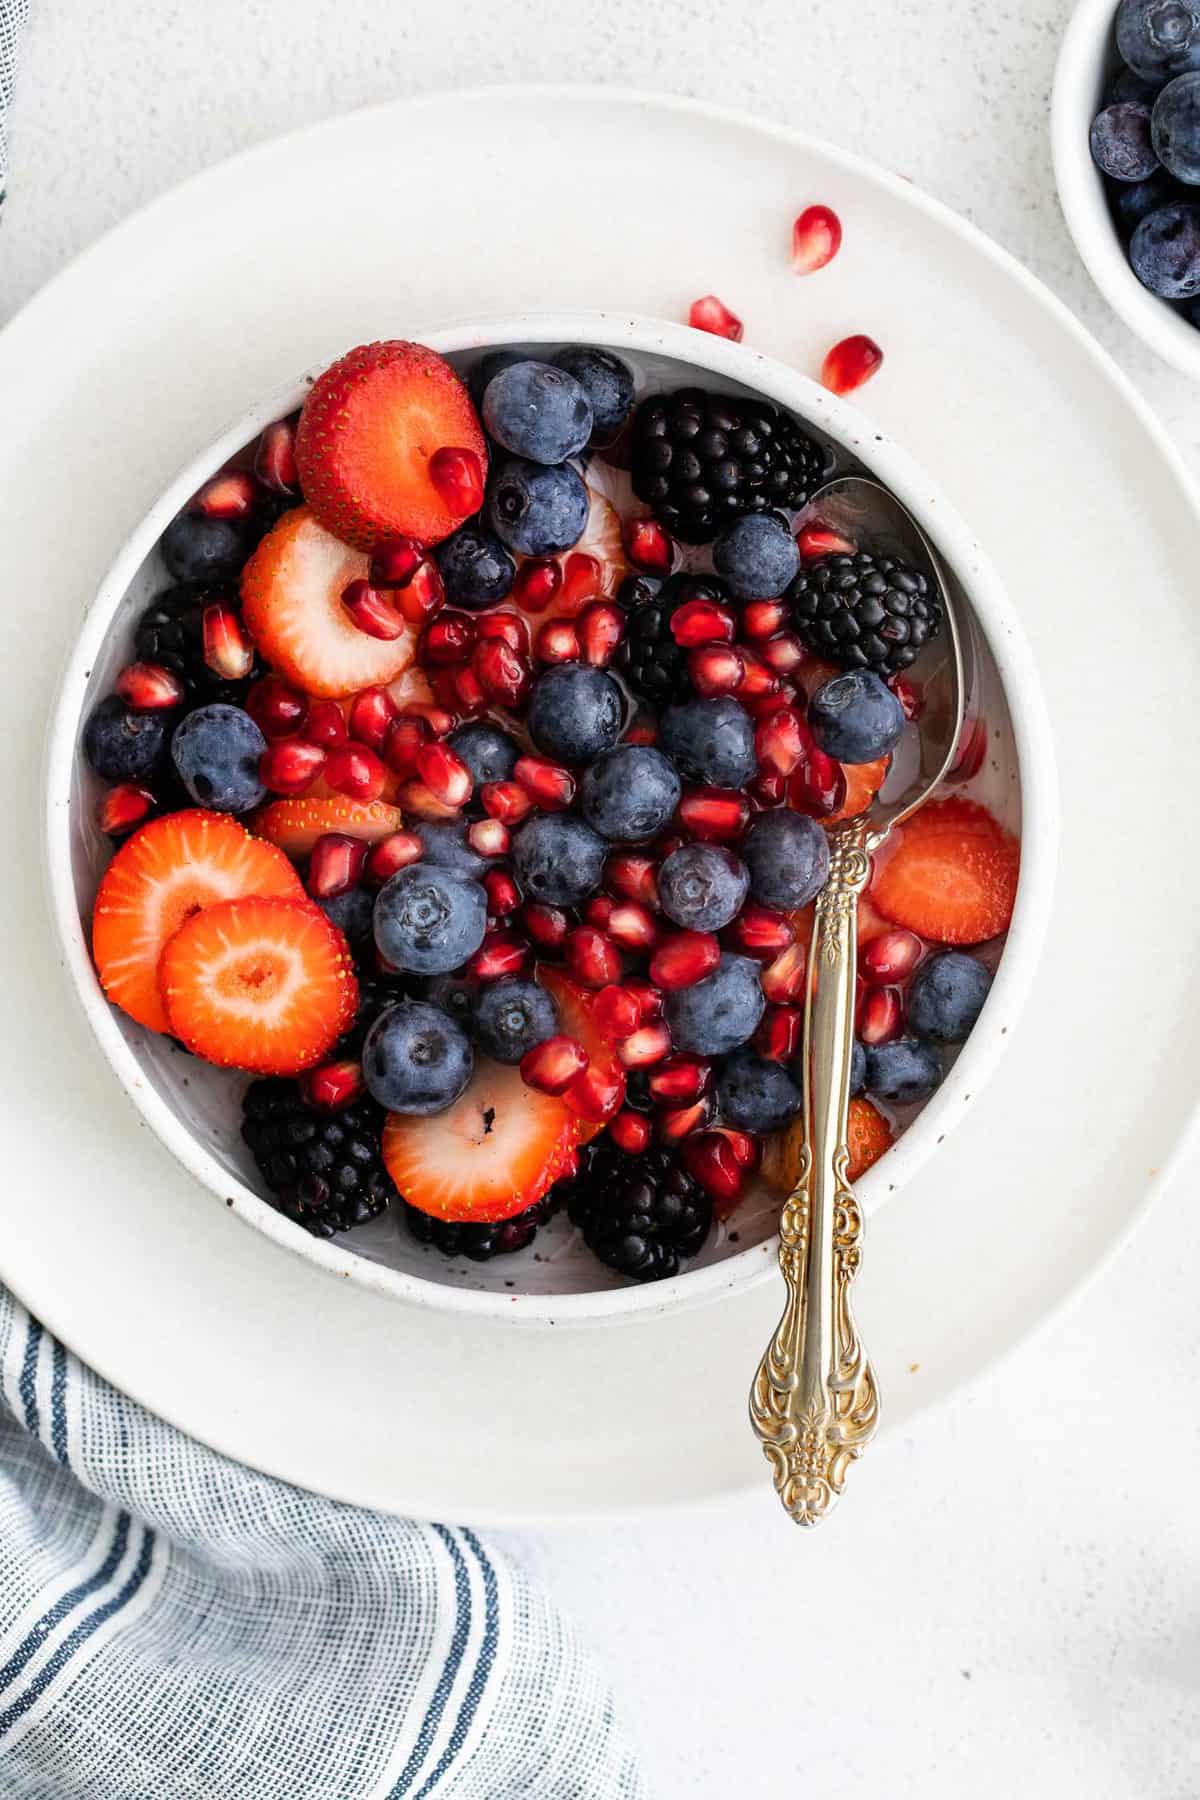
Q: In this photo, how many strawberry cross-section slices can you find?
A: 6